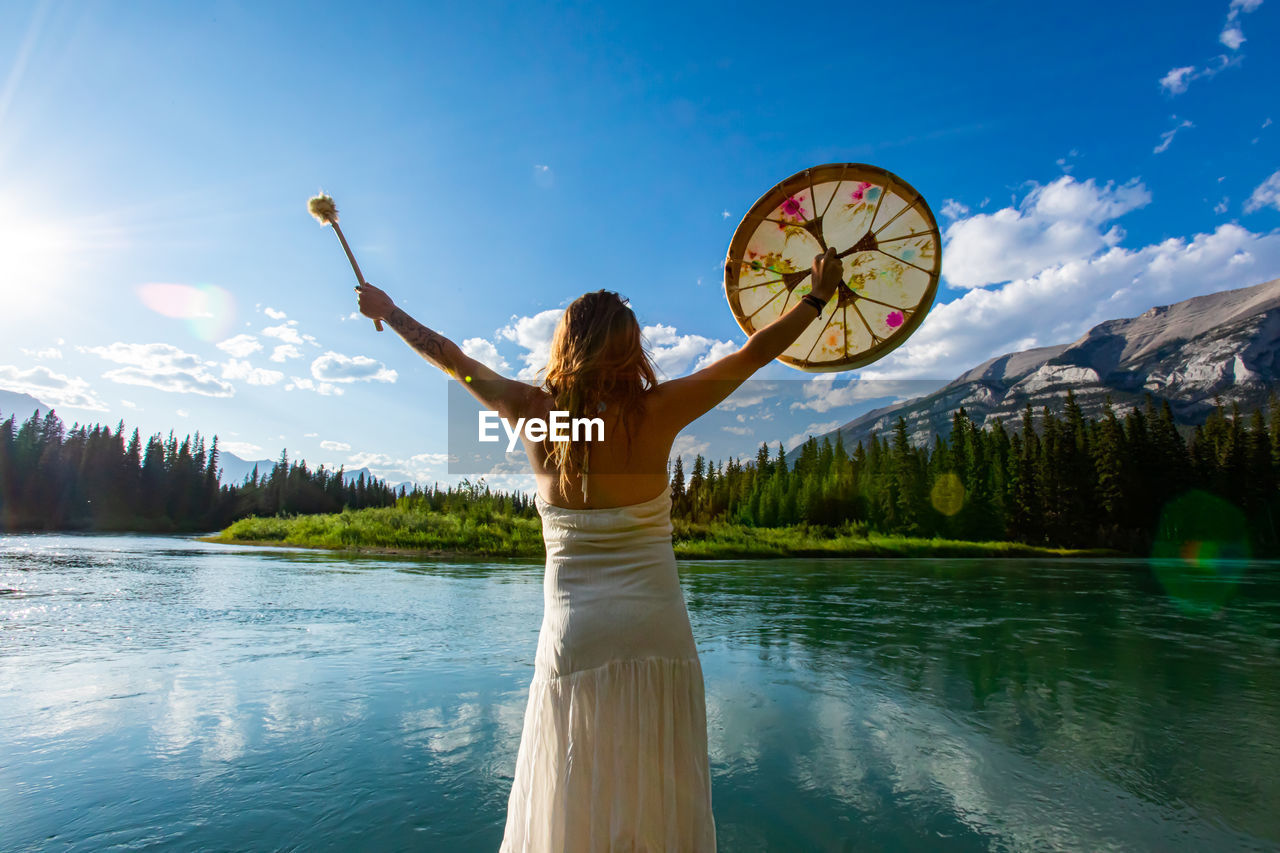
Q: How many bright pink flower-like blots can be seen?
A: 3